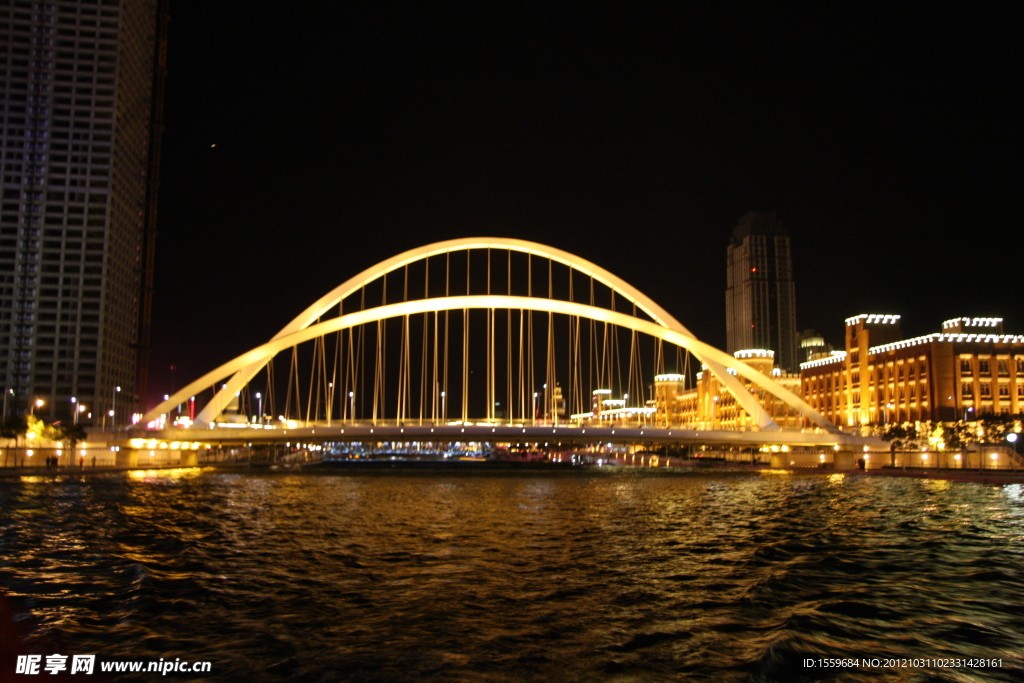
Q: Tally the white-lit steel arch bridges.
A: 1